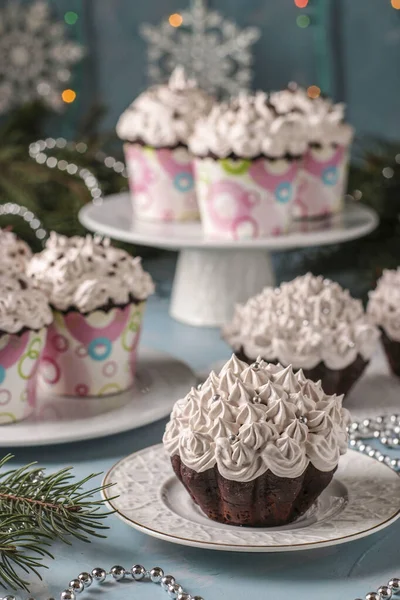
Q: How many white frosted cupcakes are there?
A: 9